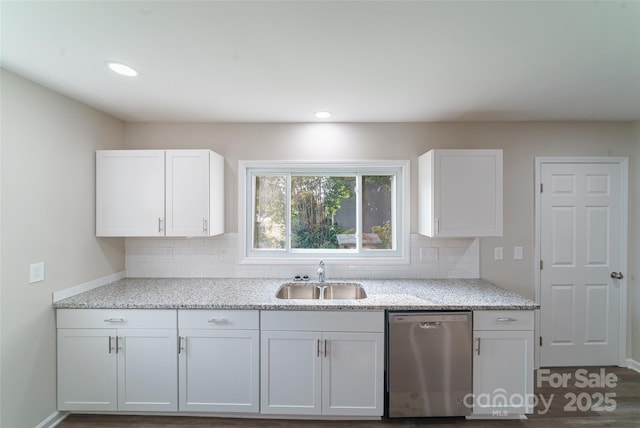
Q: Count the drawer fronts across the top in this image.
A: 4